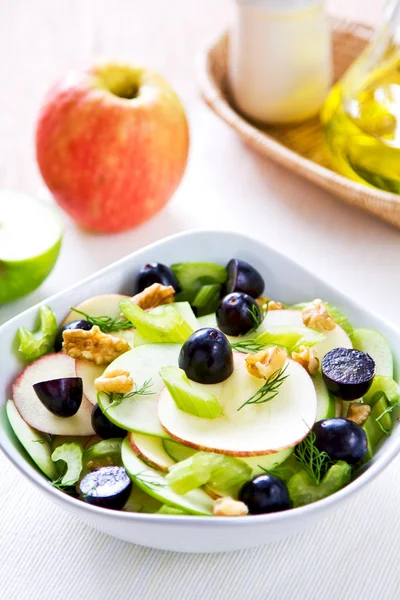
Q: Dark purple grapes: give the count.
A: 11